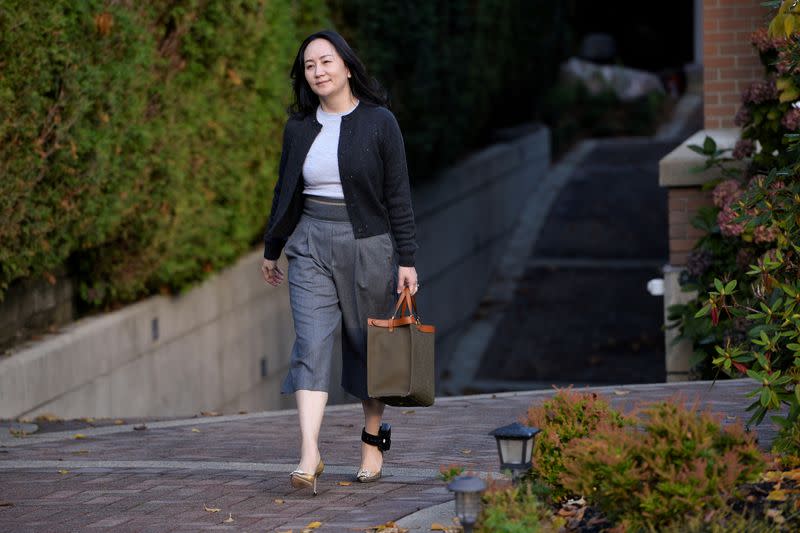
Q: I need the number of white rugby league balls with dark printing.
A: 0